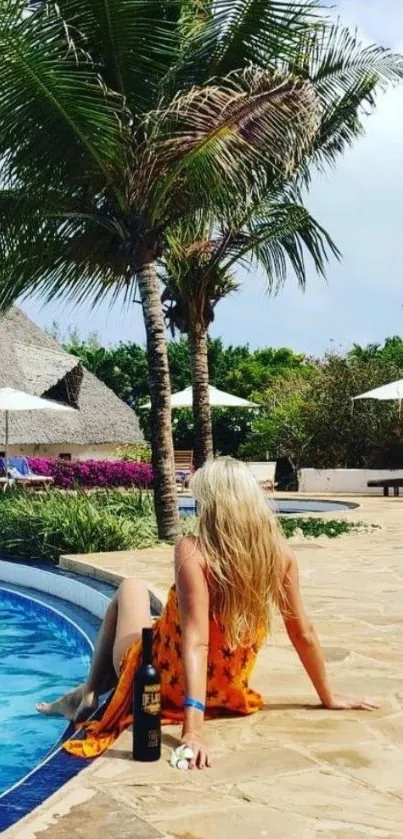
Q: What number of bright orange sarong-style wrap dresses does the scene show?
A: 1